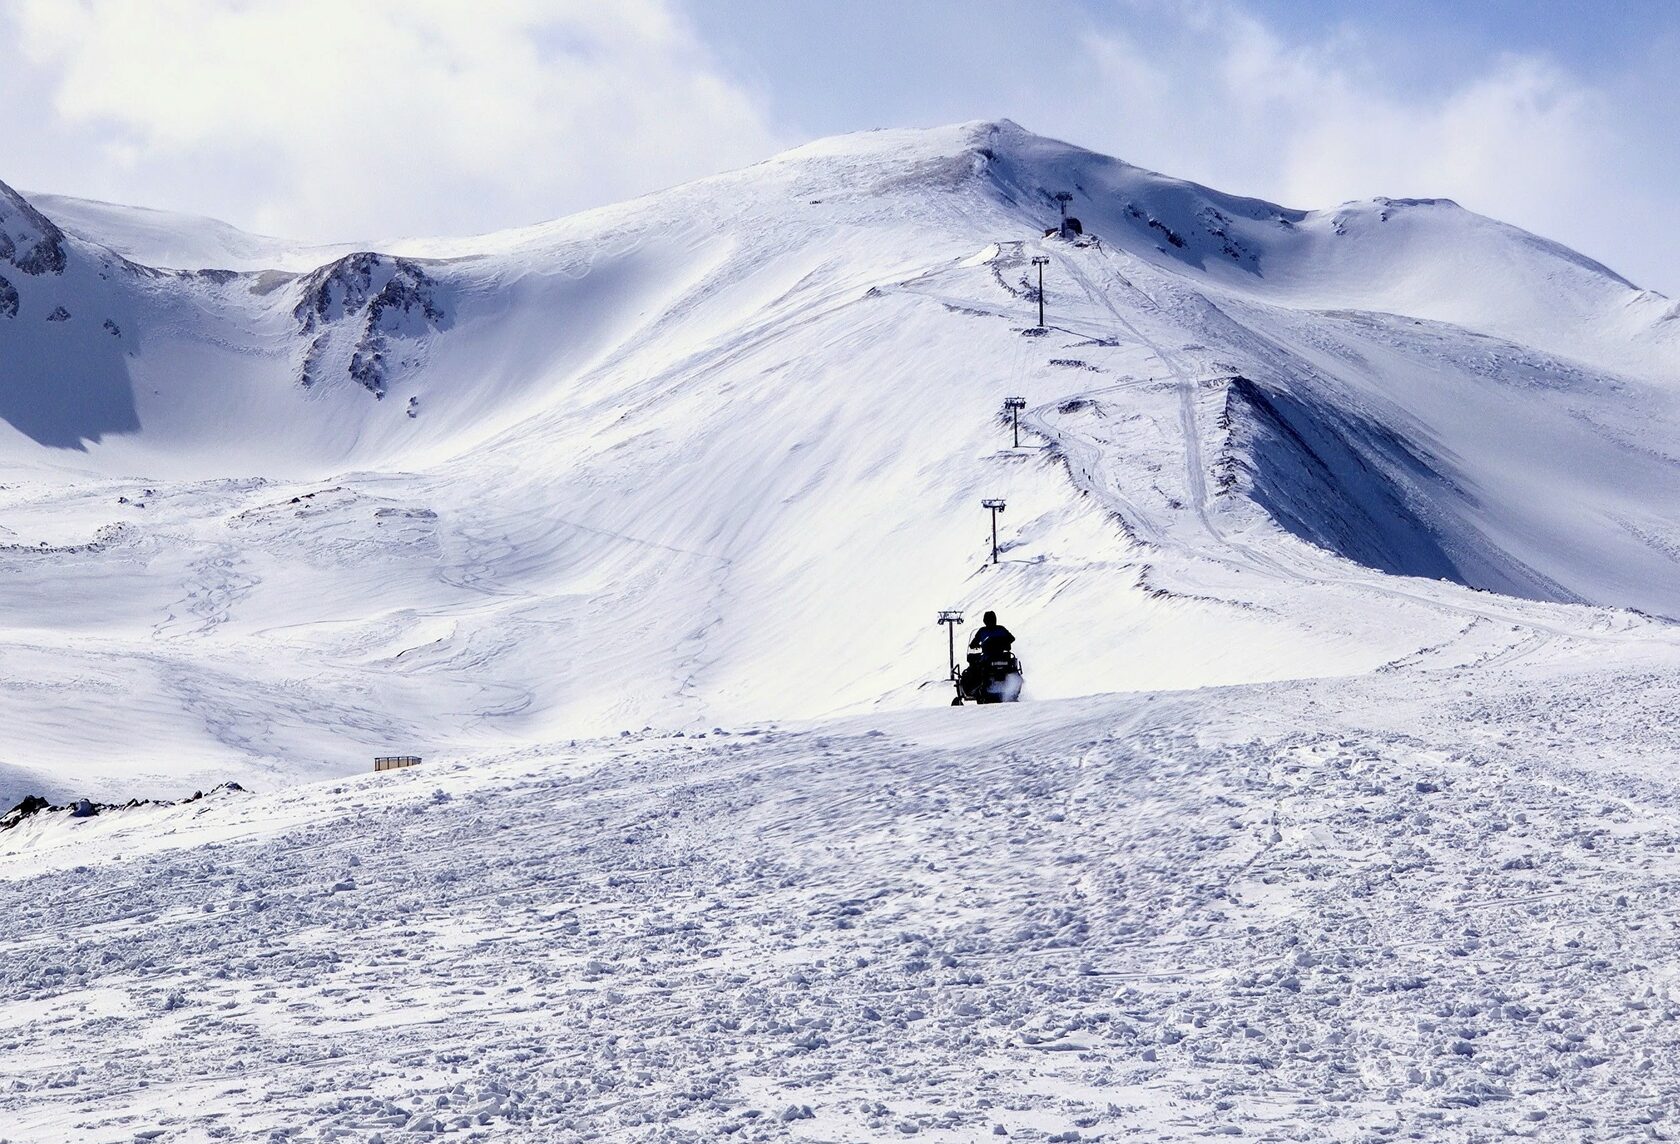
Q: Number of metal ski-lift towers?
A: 5